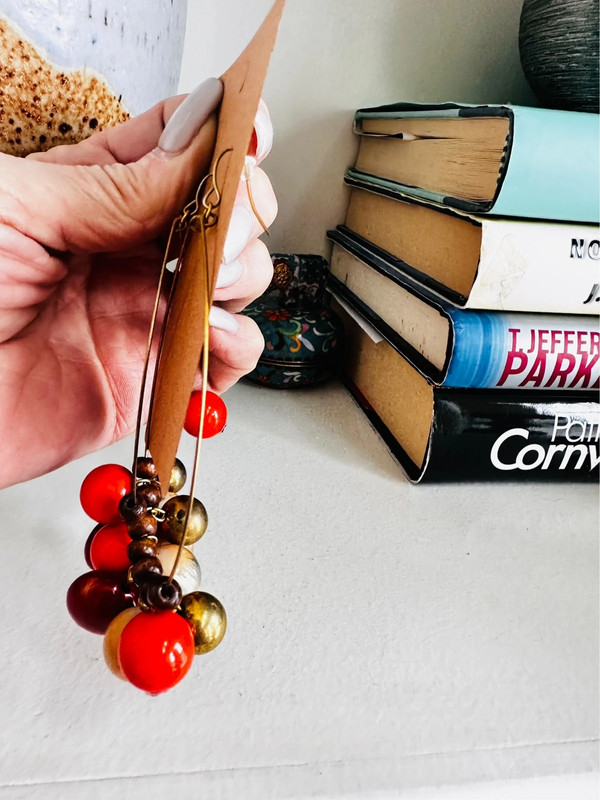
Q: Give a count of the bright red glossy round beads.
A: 4